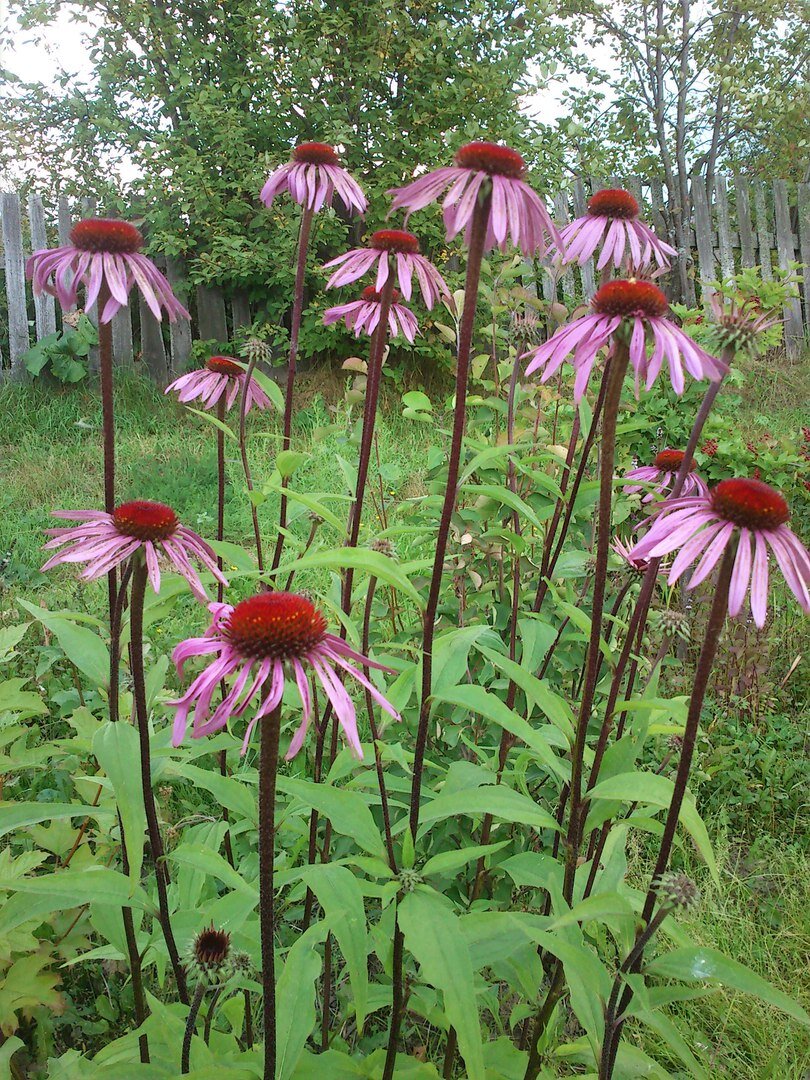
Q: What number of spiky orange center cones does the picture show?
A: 12